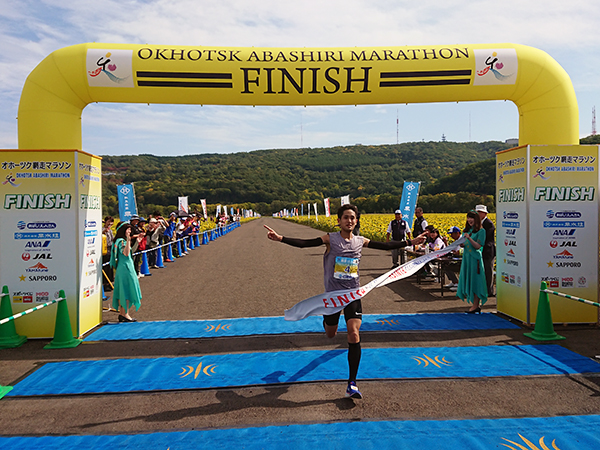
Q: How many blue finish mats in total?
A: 3